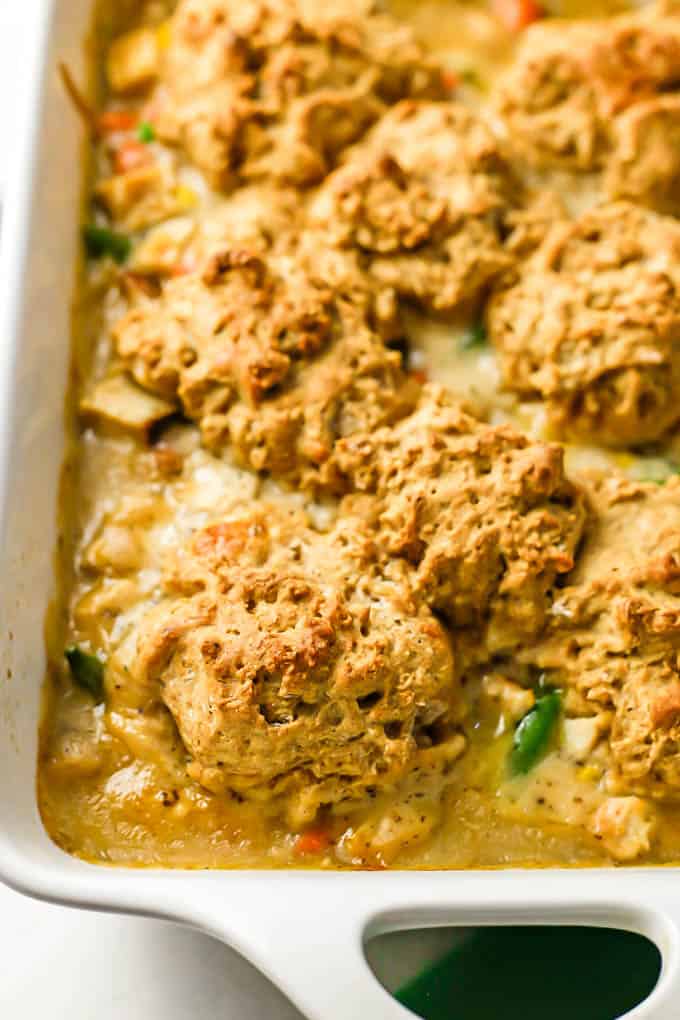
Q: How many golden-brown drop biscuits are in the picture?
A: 8